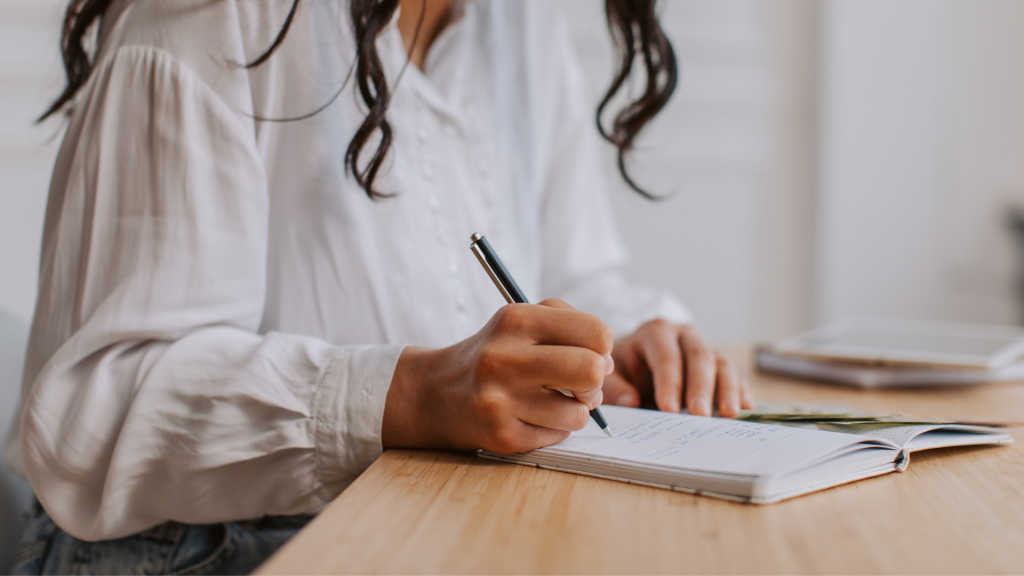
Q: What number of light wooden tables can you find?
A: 1